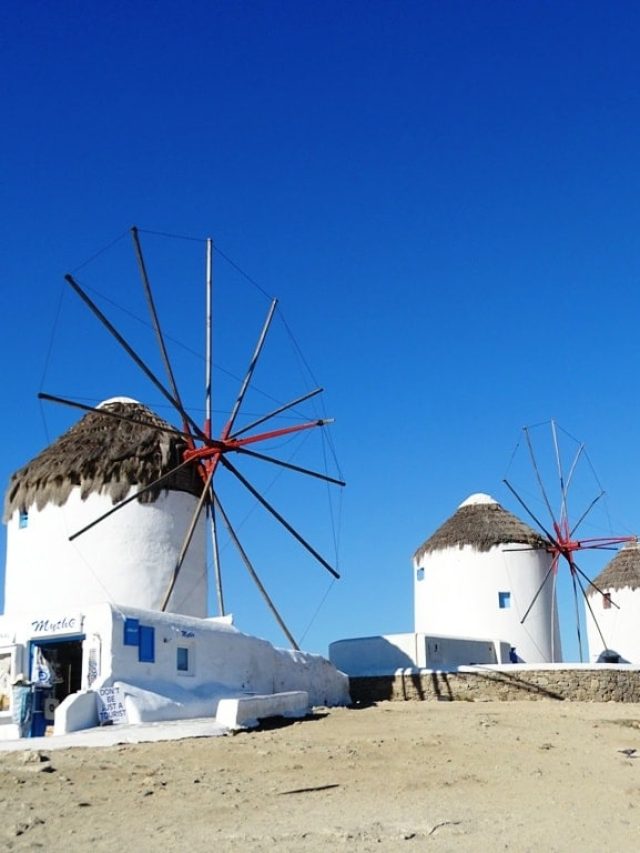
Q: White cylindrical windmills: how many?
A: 3